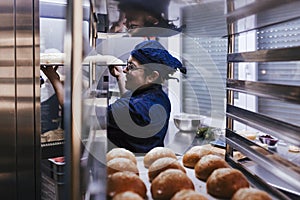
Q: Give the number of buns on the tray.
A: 12